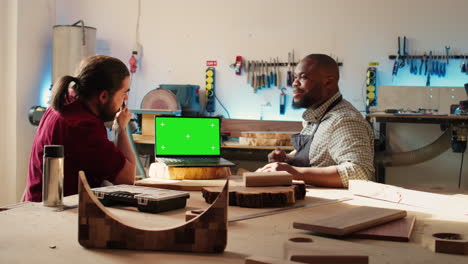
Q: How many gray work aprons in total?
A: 1